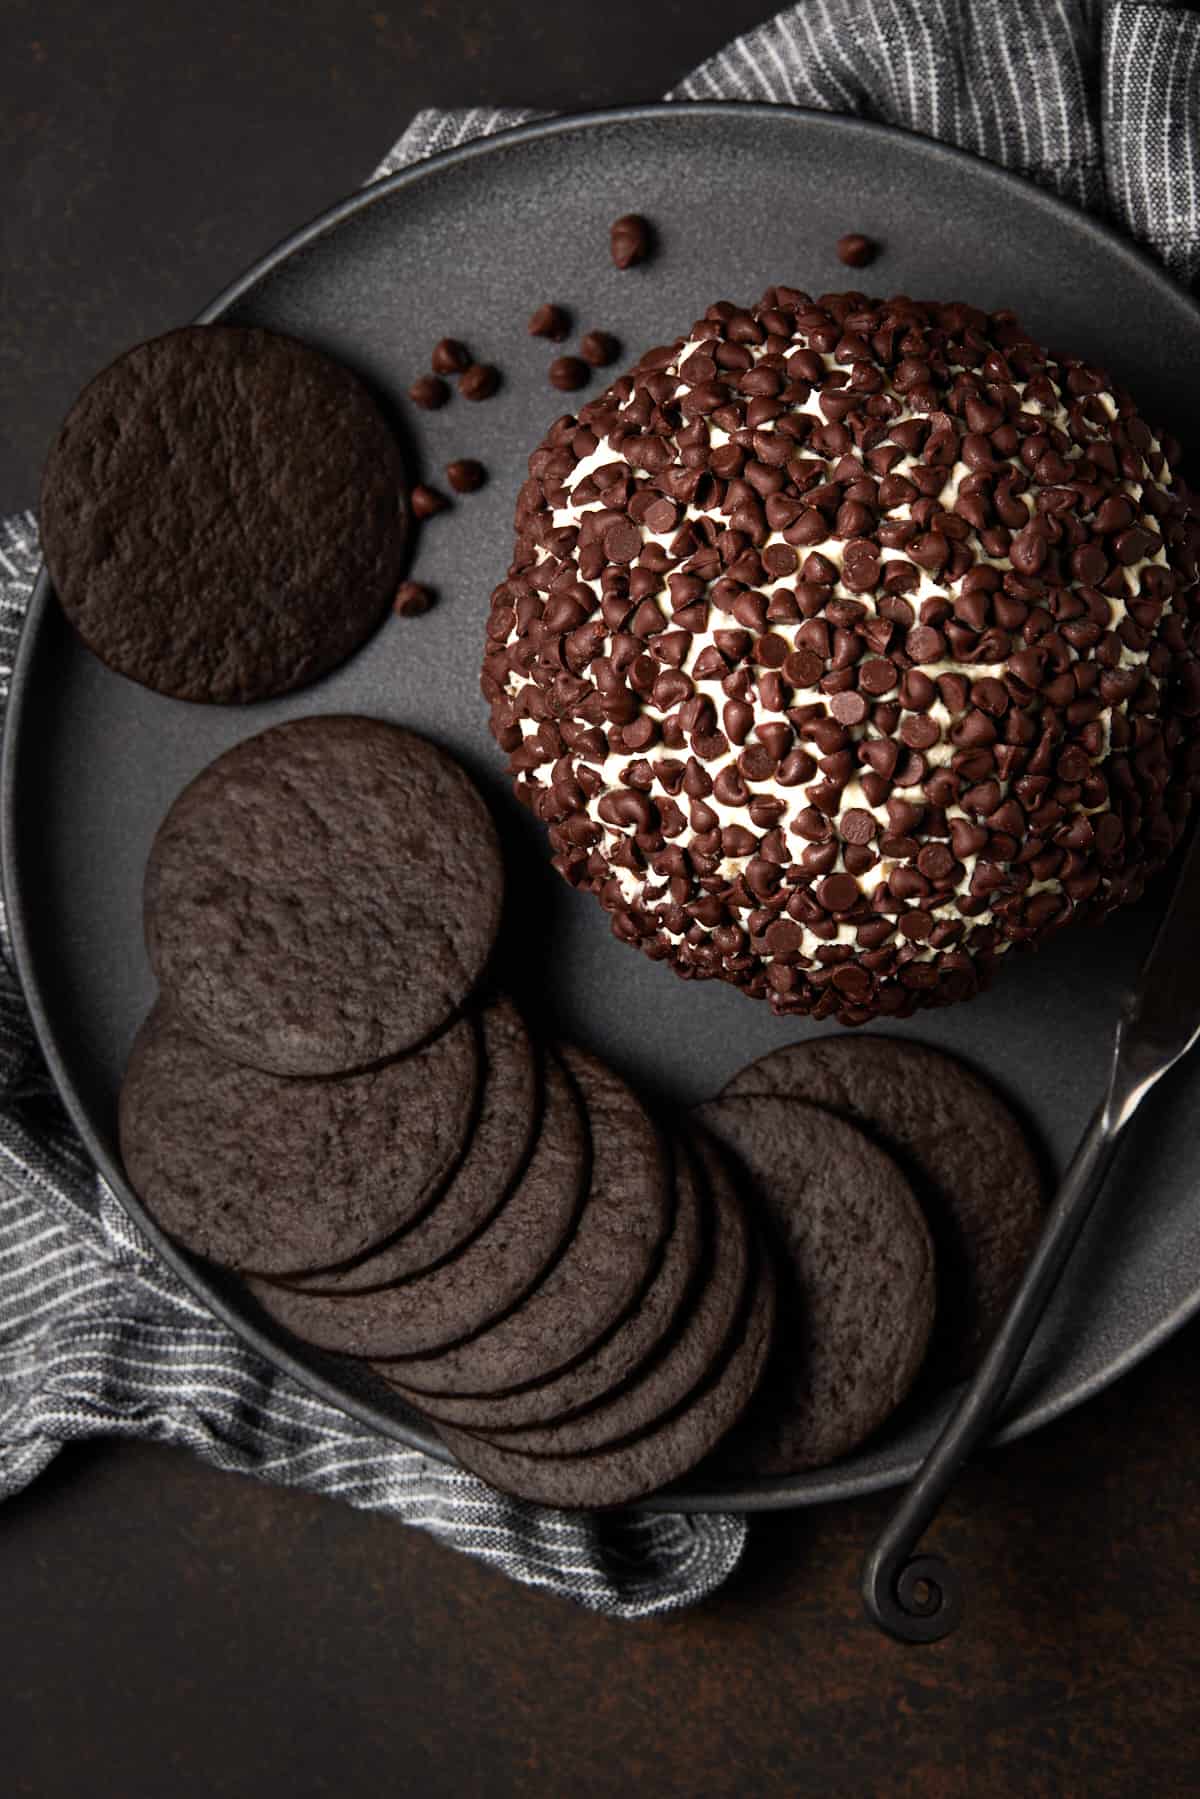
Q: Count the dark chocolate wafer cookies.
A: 11